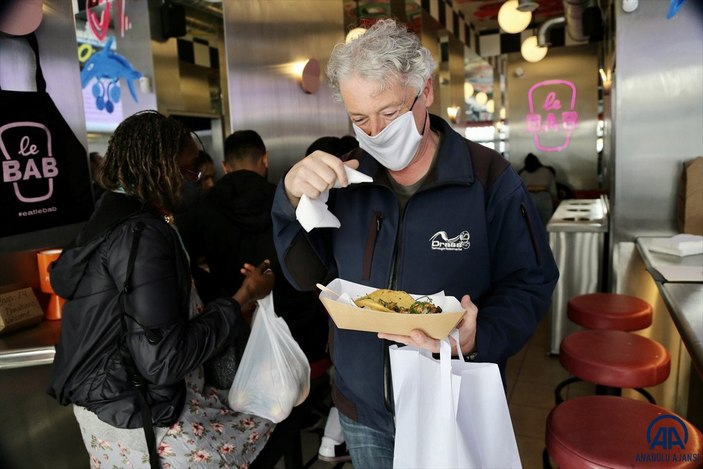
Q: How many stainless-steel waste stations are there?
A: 1